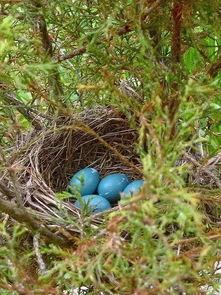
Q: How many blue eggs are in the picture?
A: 4